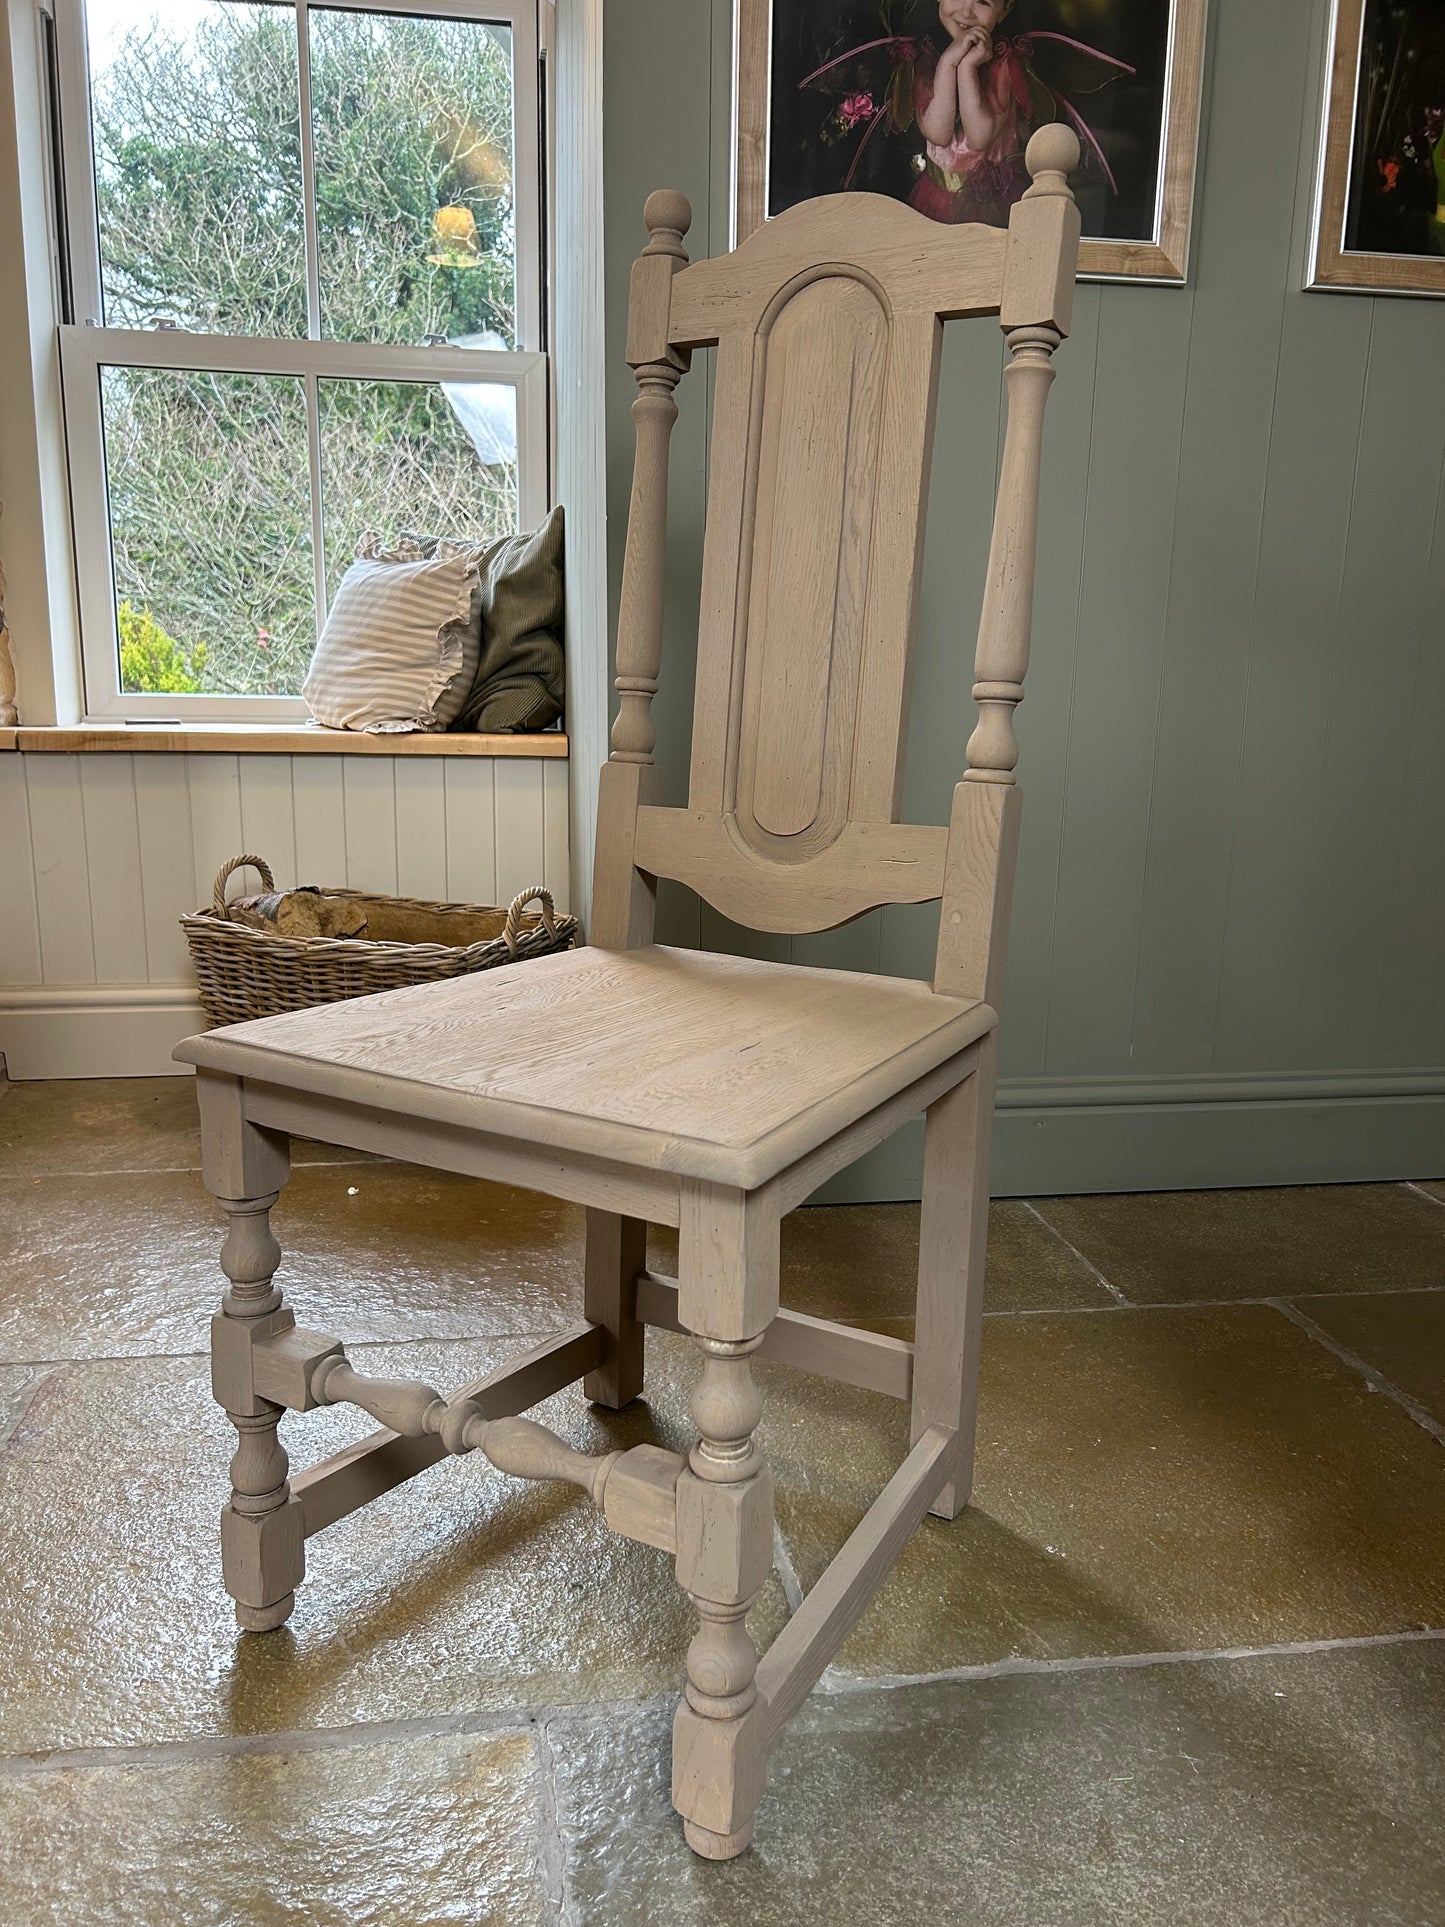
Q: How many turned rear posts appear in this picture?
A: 2